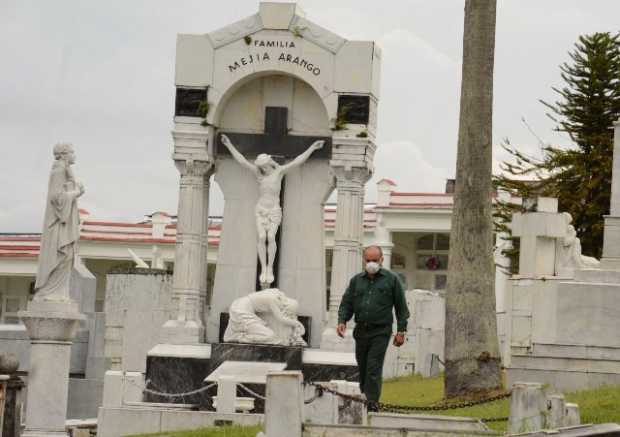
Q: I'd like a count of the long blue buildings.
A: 0